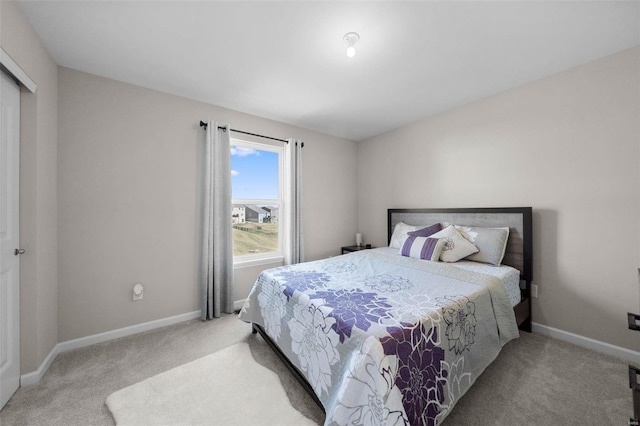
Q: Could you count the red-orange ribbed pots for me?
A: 0